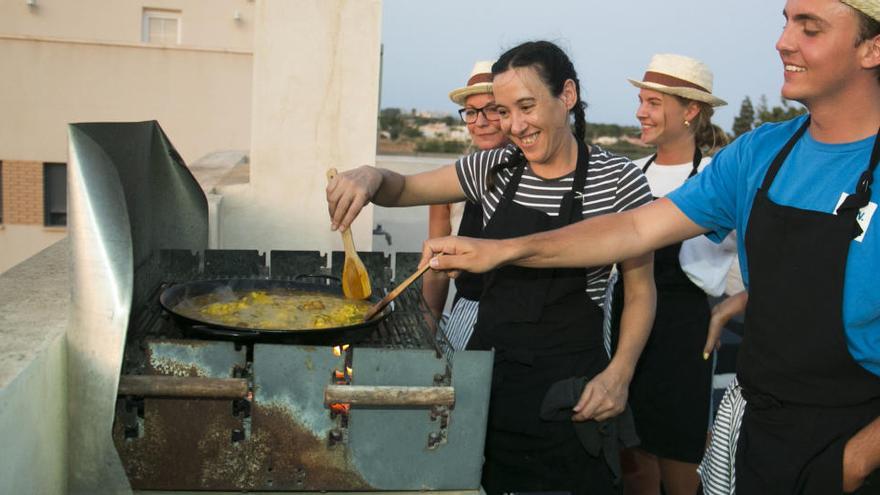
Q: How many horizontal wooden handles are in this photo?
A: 2